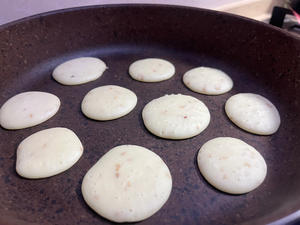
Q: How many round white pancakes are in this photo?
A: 10